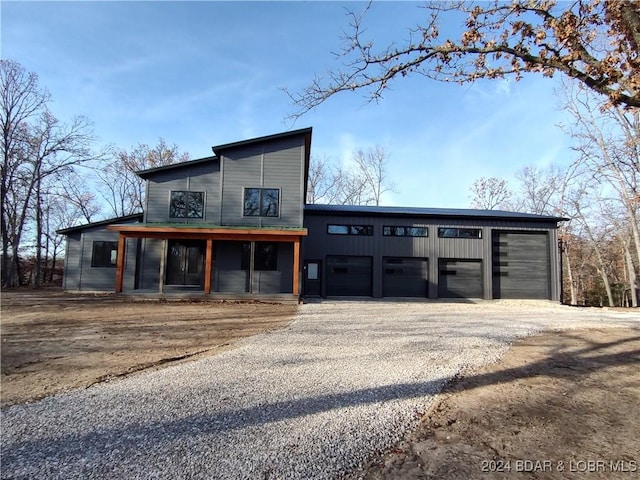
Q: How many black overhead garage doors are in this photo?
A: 4